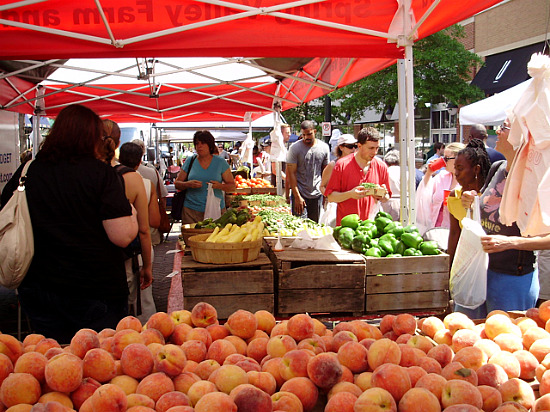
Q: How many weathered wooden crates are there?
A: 3